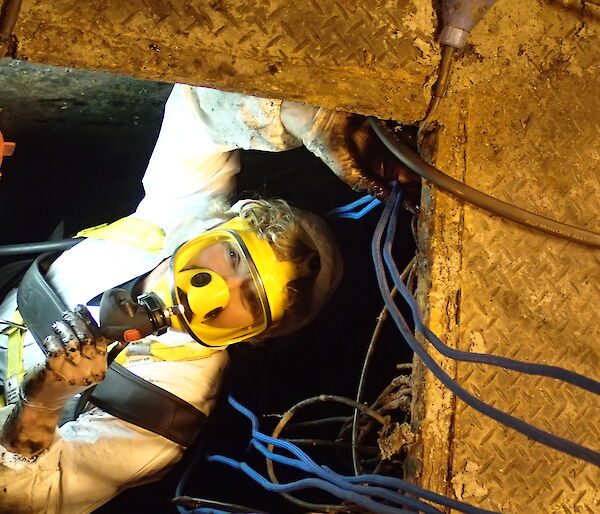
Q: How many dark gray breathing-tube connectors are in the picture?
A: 1